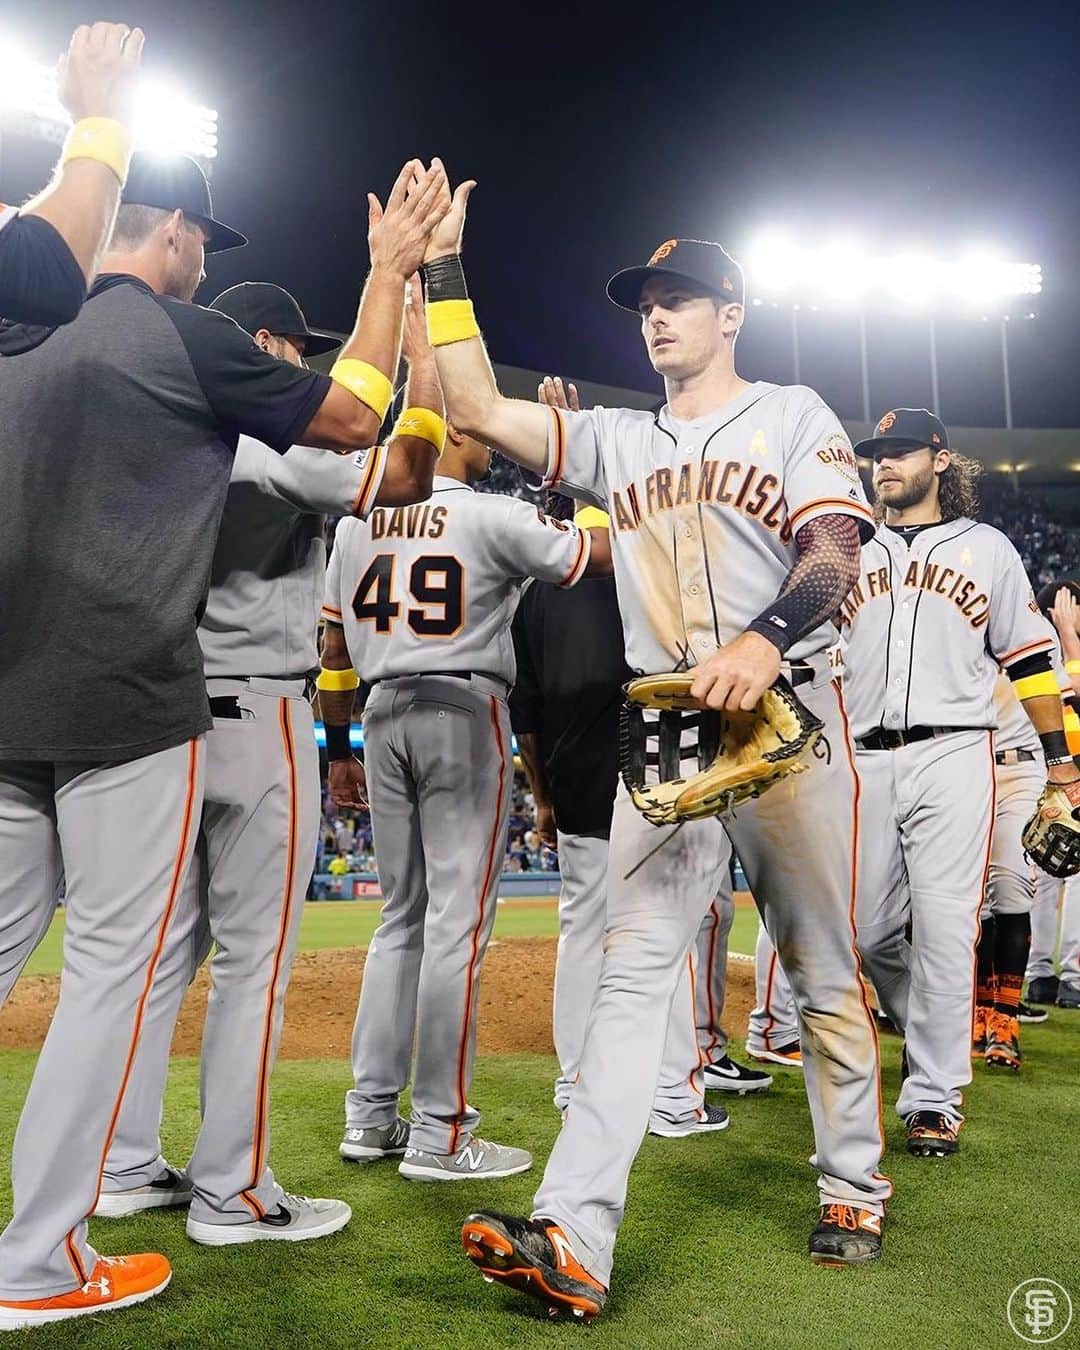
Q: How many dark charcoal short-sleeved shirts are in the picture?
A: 1